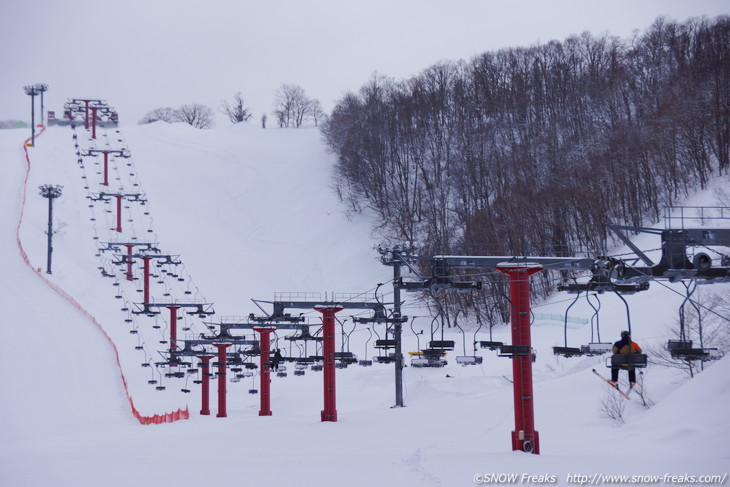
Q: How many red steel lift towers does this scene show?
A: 12